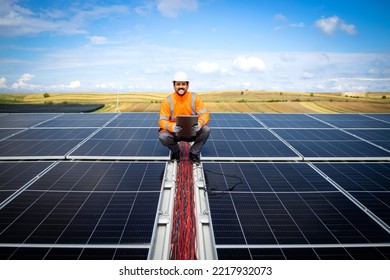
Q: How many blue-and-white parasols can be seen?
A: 0